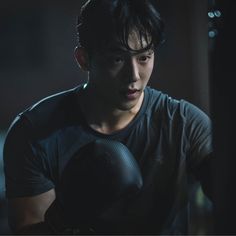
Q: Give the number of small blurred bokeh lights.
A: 3